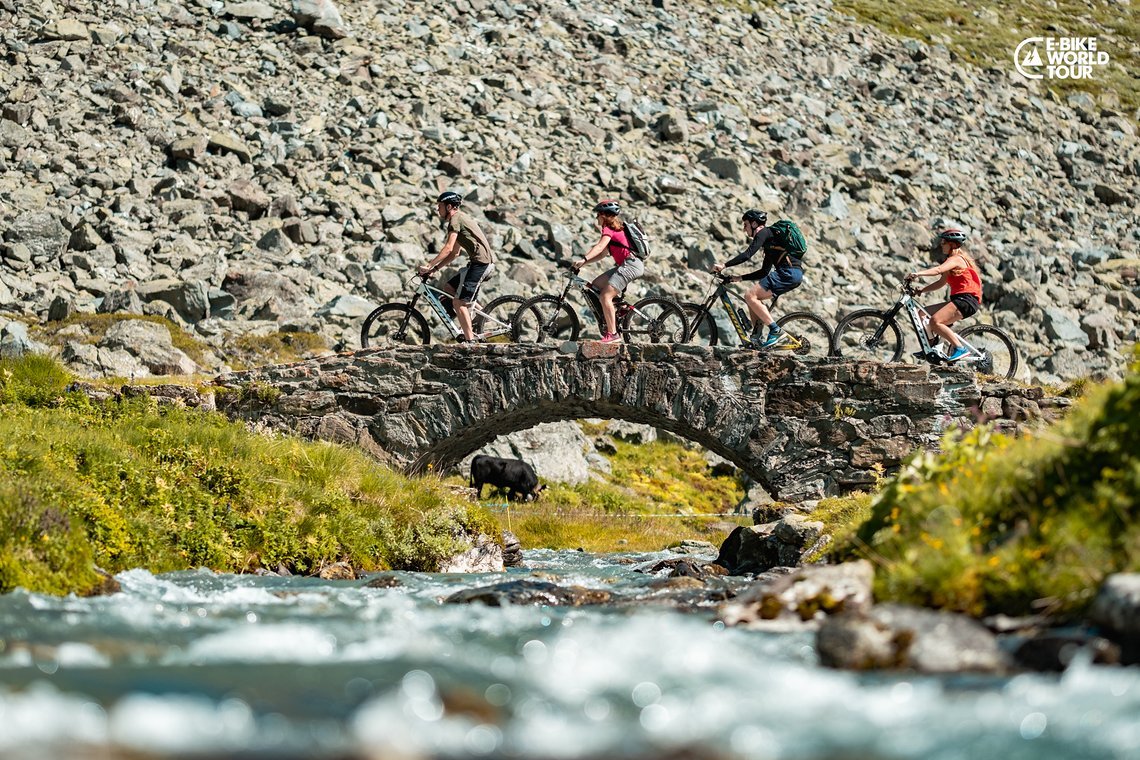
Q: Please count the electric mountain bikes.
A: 4